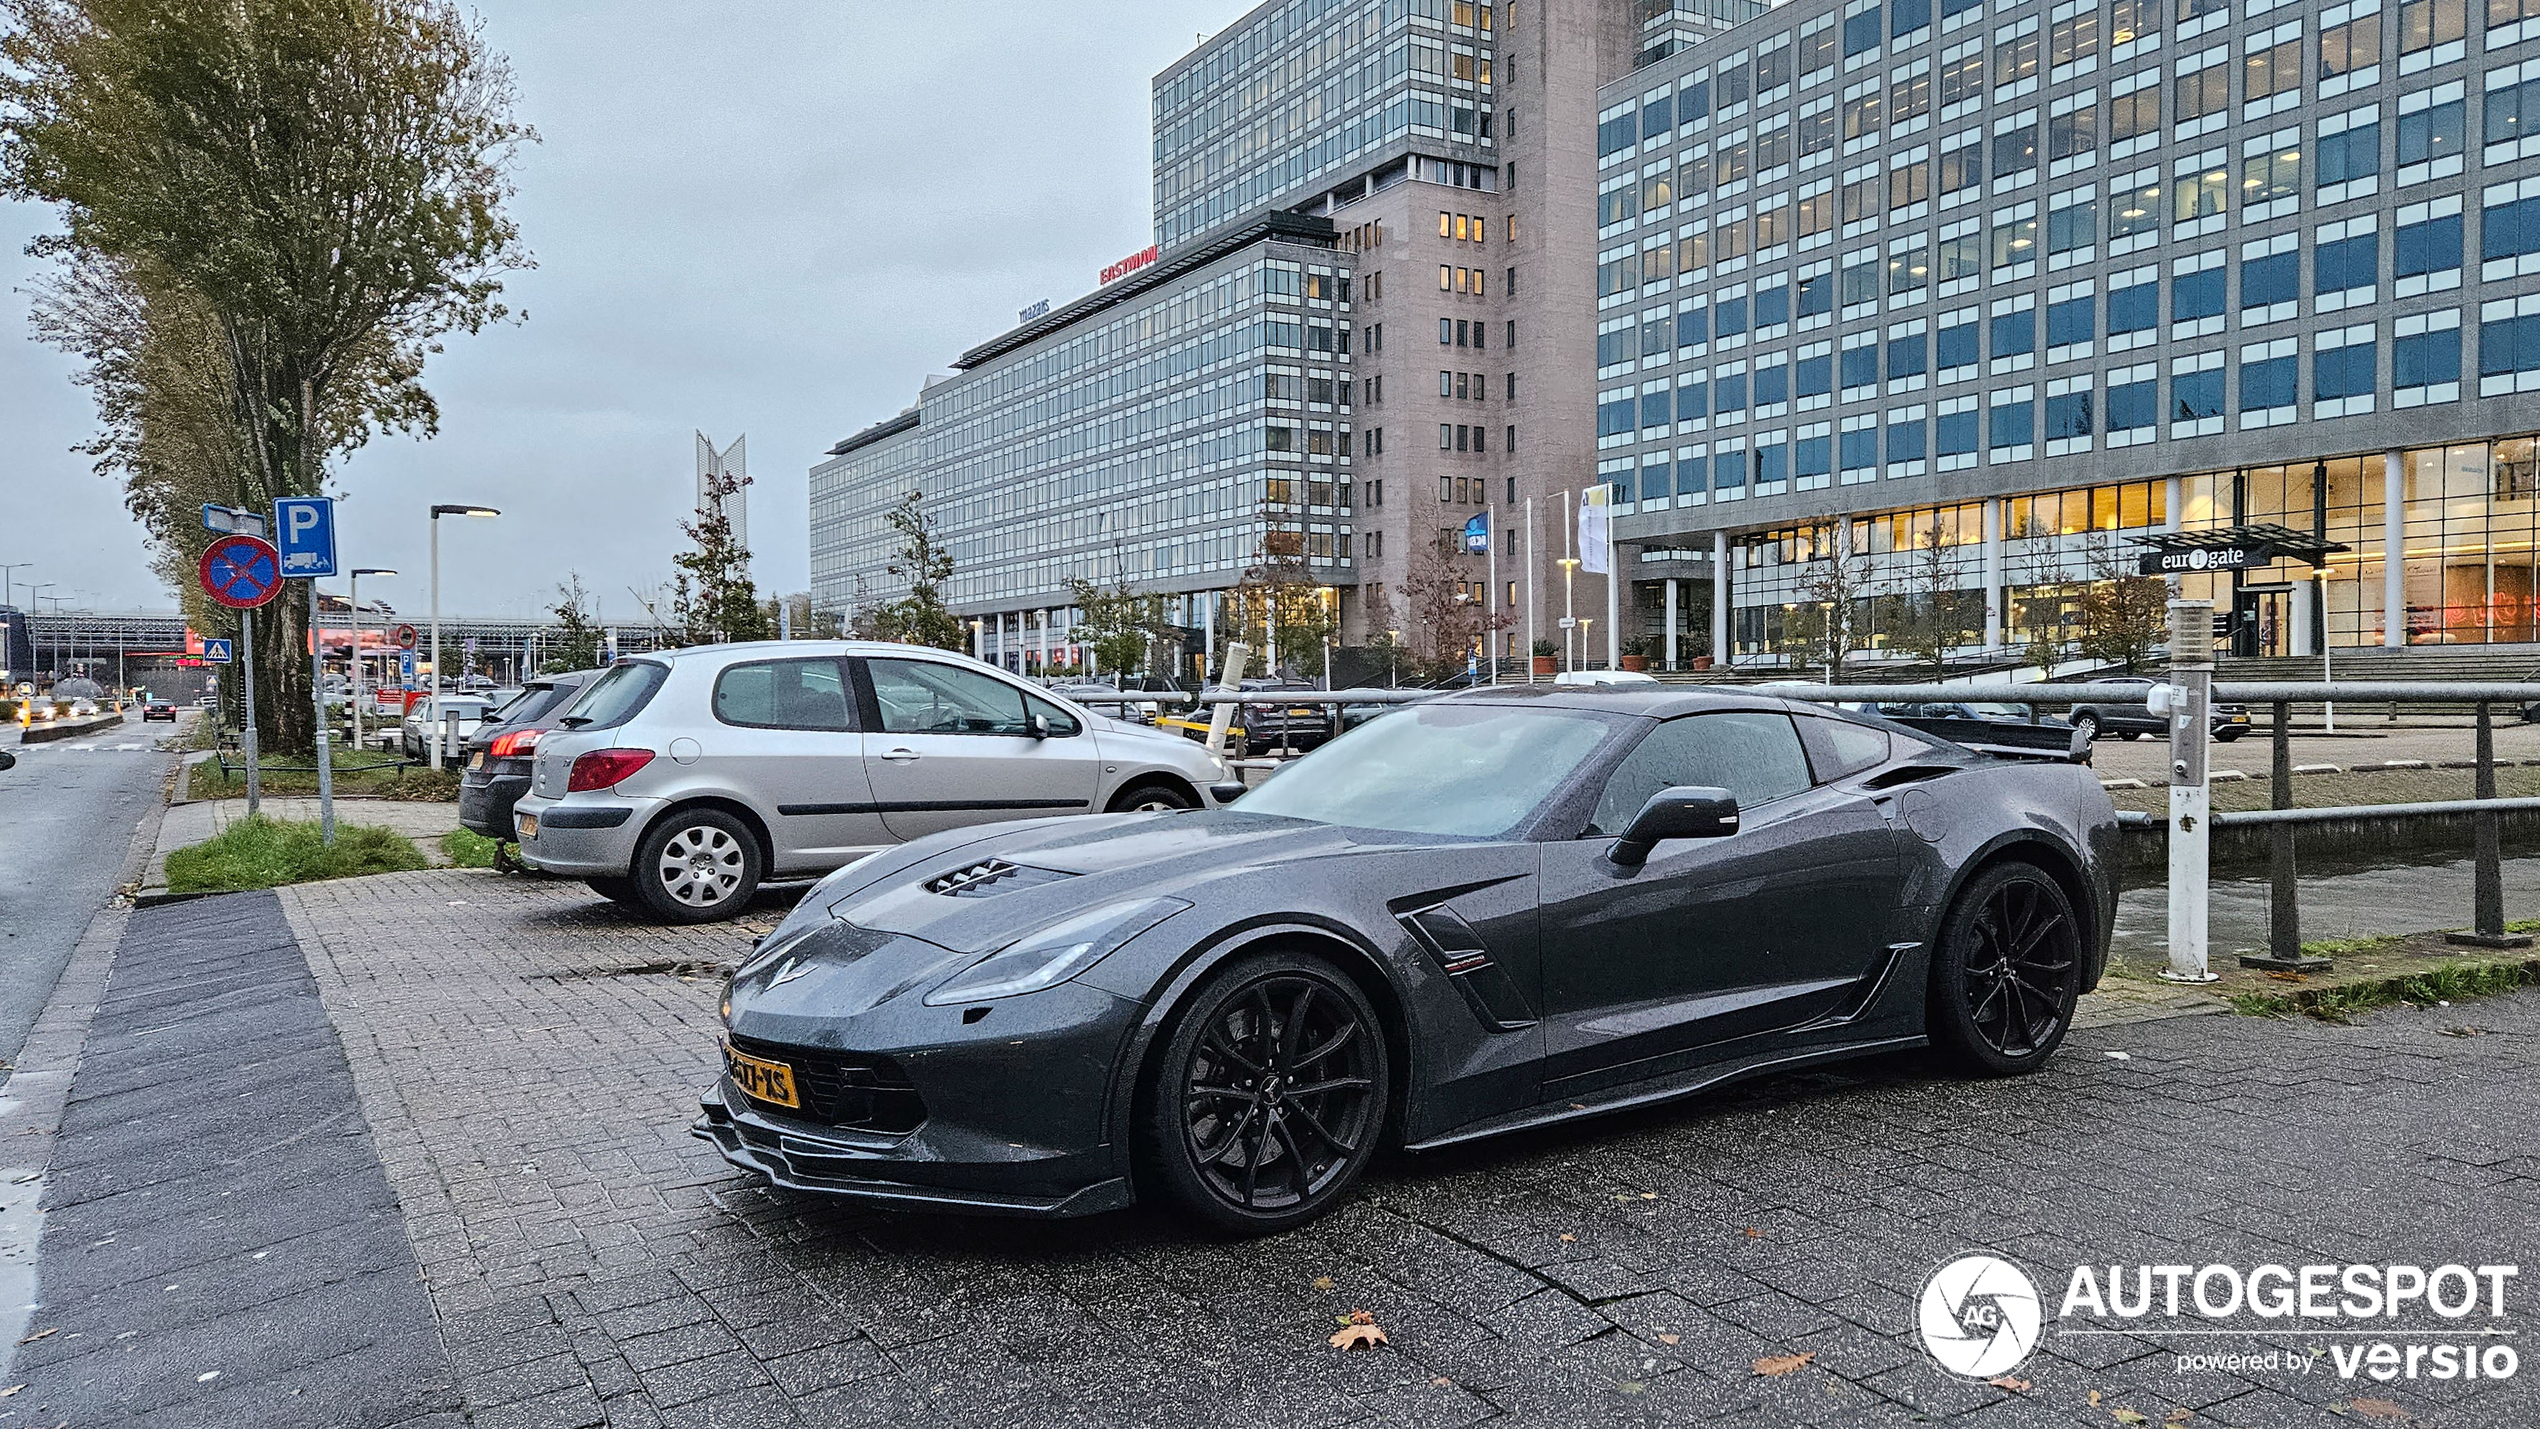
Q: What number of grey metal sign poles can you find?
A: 2